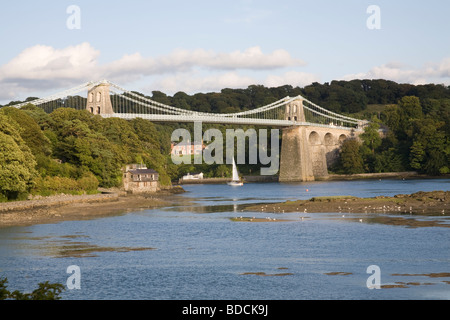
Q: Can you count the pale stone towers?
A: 2